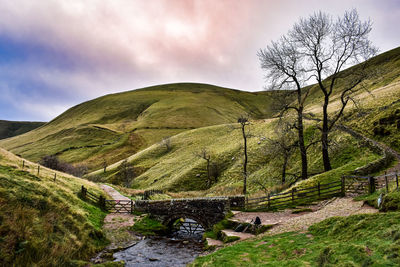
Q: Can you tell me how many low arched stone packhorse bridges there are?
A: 1